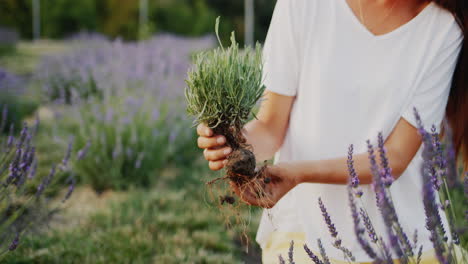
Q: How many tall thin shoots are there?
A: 2